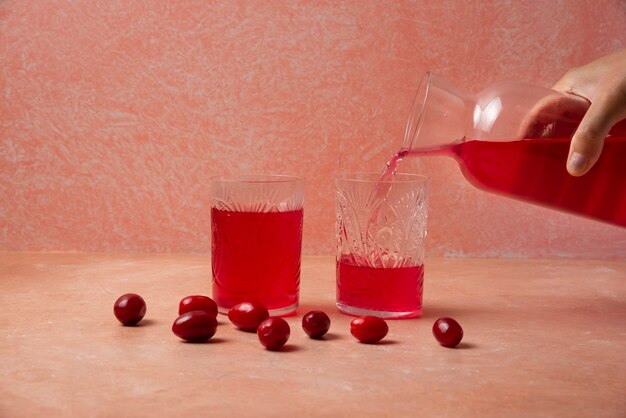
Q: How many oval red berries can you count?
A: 8